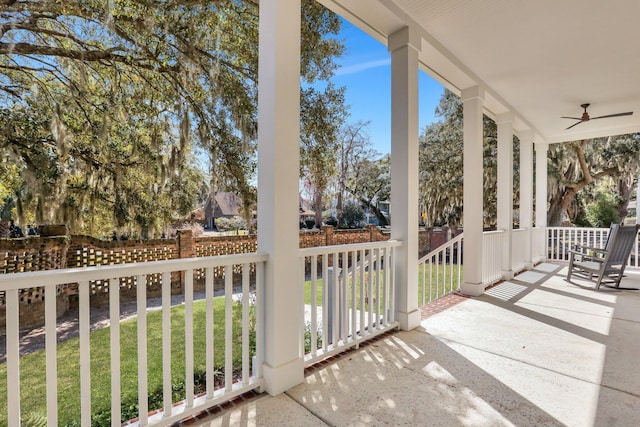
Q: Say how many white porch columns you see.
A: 6